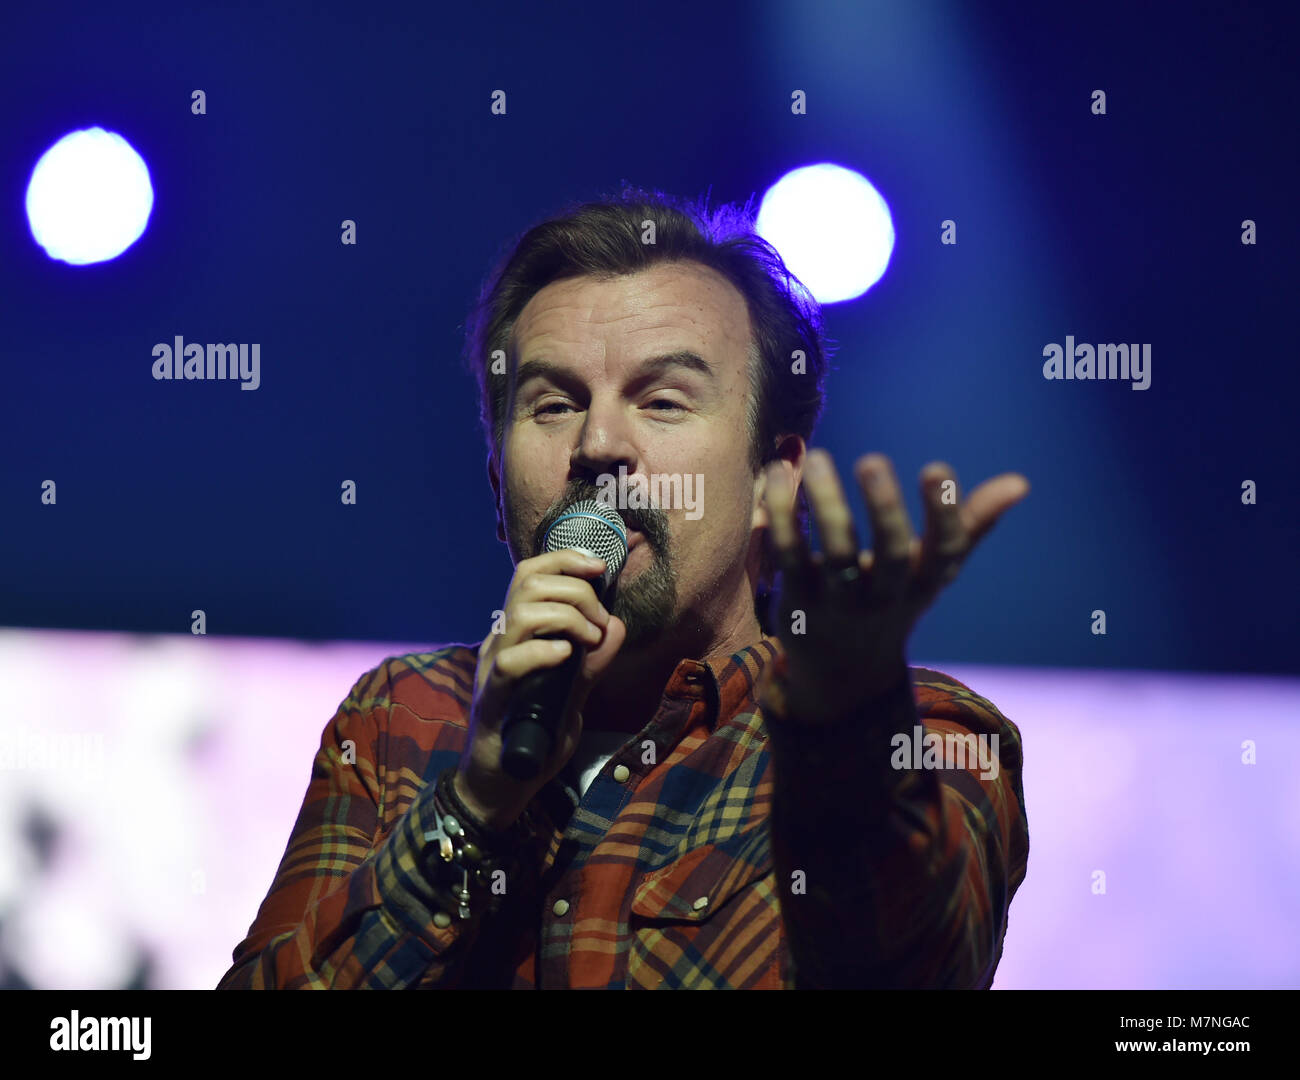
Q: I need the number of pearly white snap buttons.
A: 4